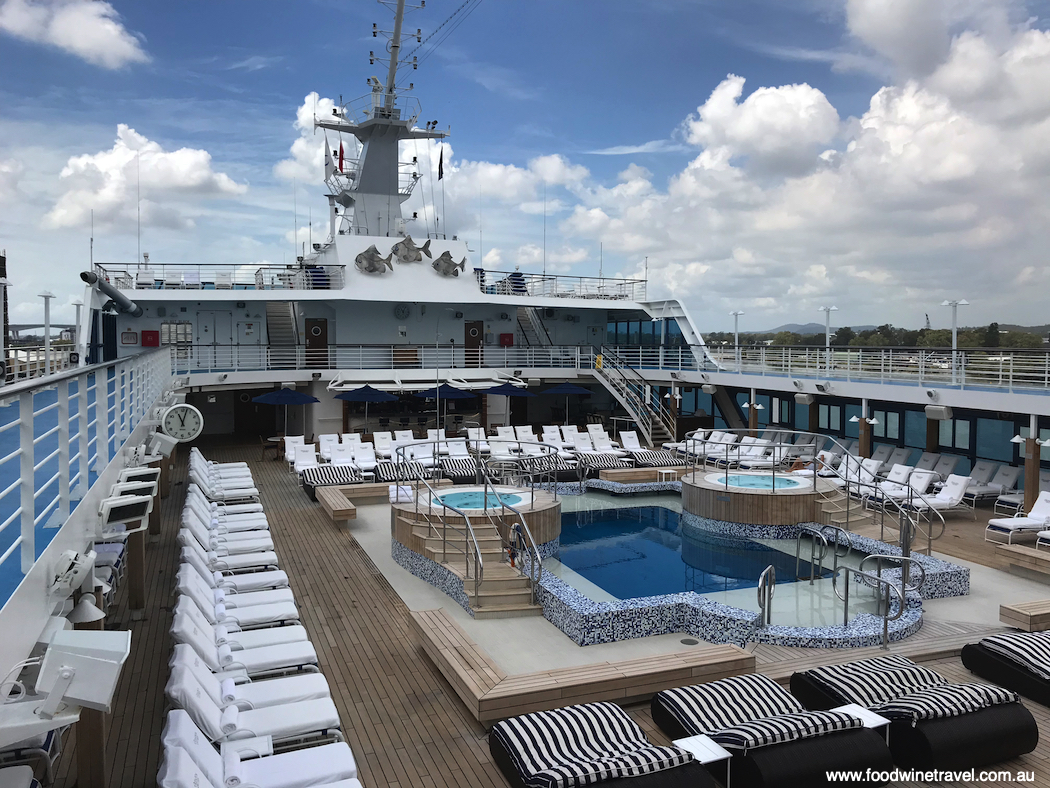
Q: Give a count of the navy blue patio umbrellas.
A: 5